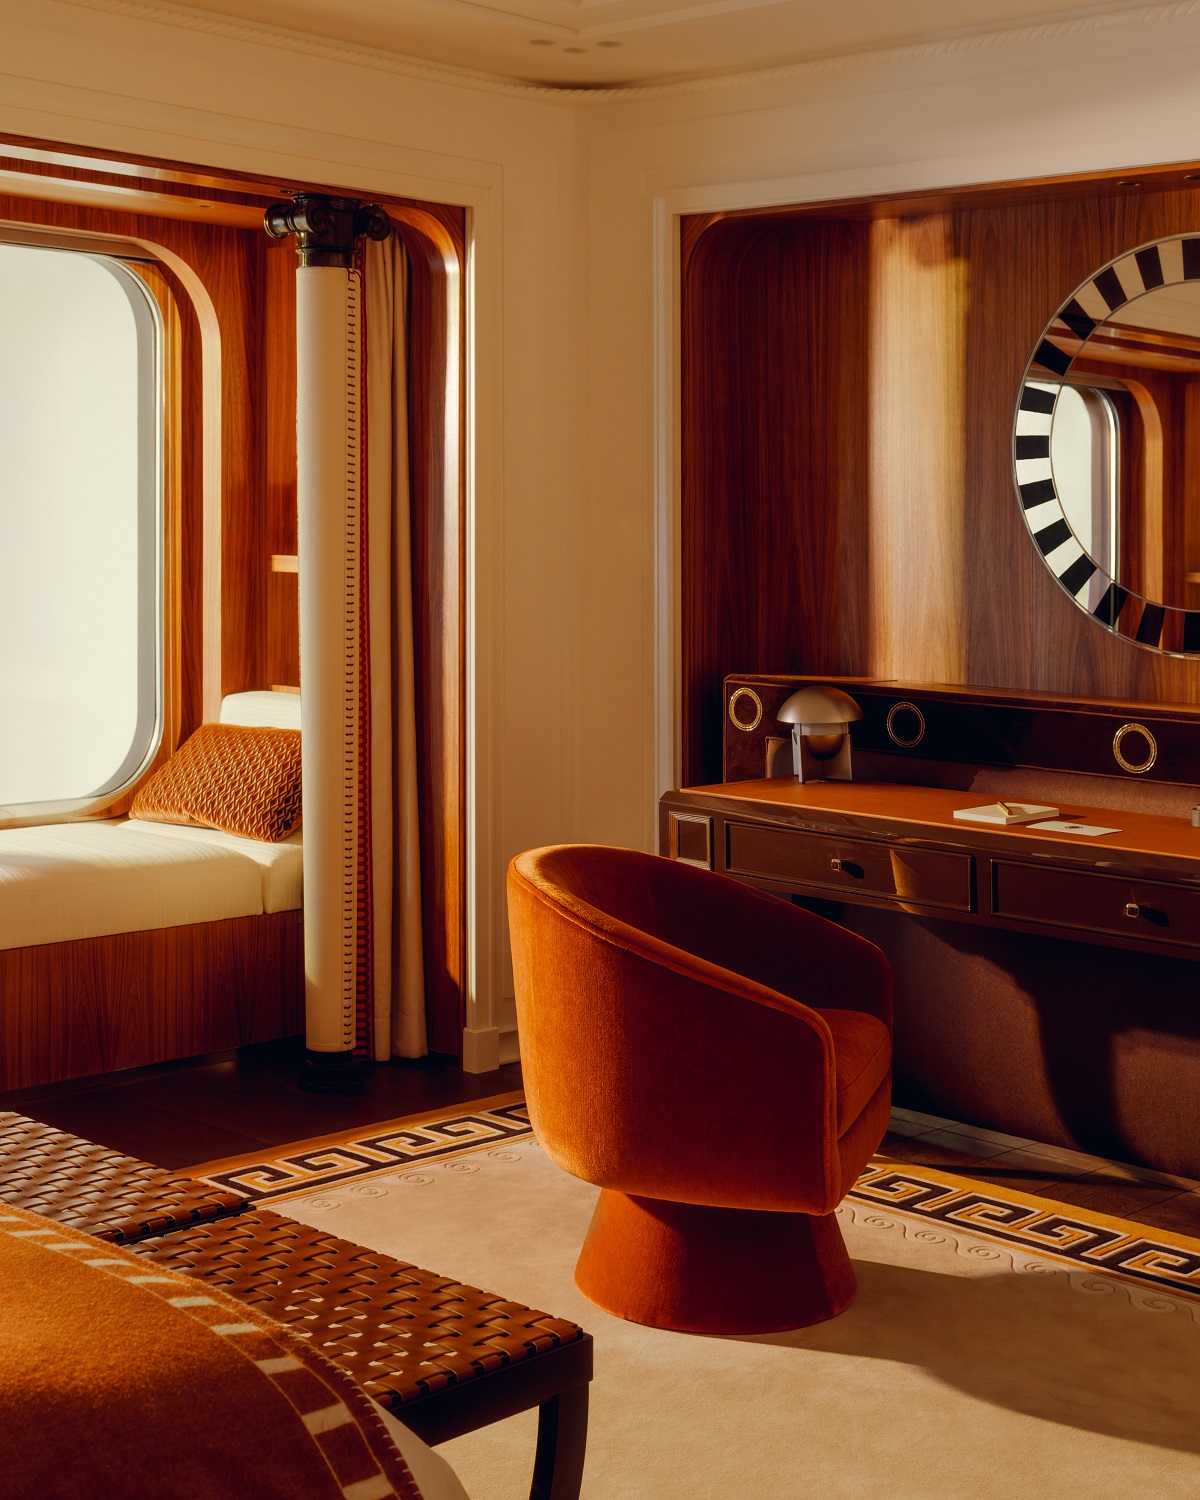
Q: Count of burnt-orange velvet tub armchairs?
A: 1